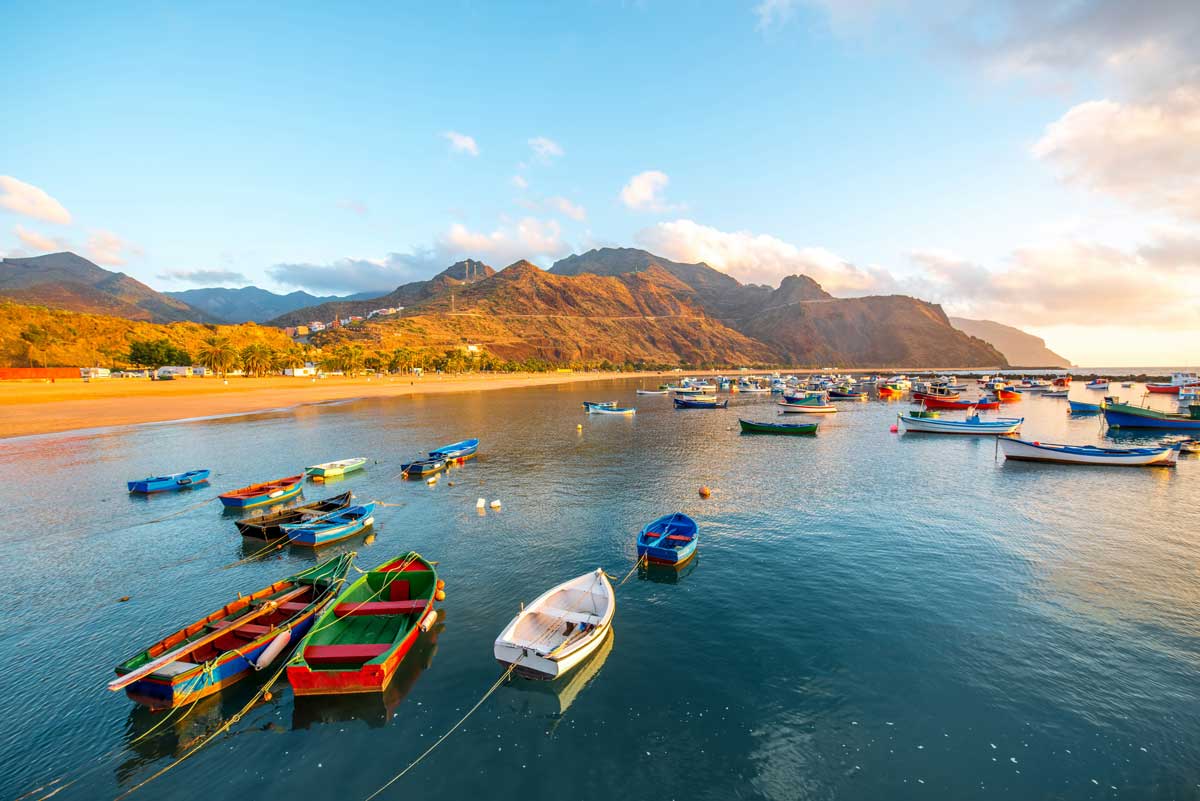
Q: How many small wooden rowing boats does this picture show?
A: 11